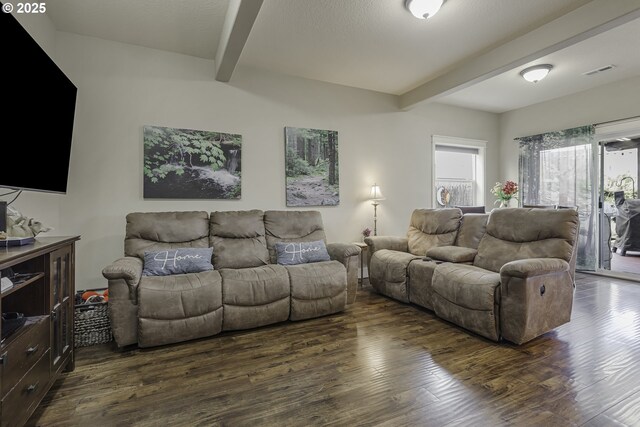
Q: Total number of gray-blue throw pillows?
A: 2